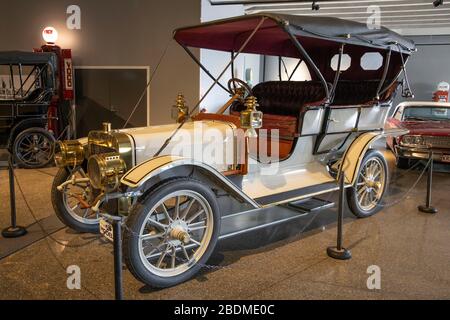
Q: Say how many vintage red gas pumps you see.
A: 2